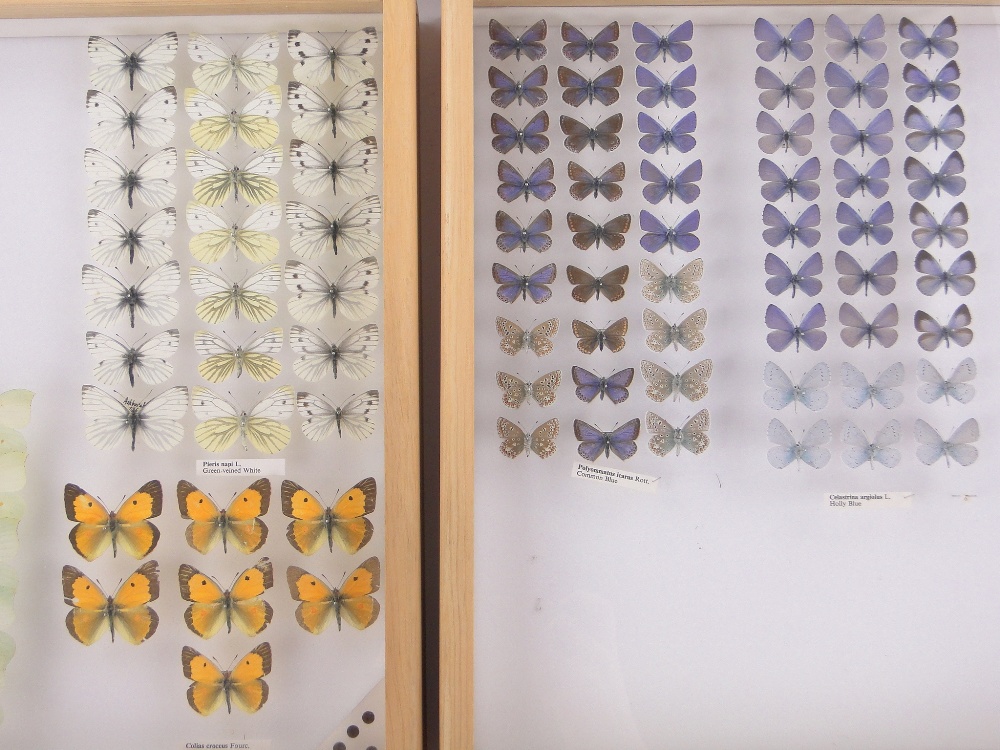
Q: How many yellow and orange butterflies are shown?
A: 7